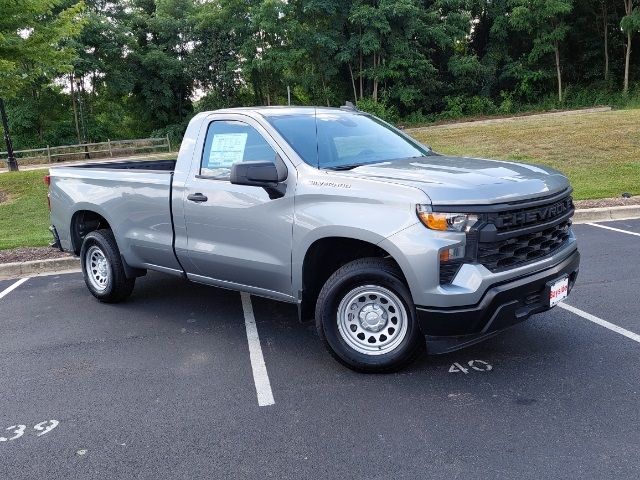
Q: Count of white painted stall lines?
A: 4